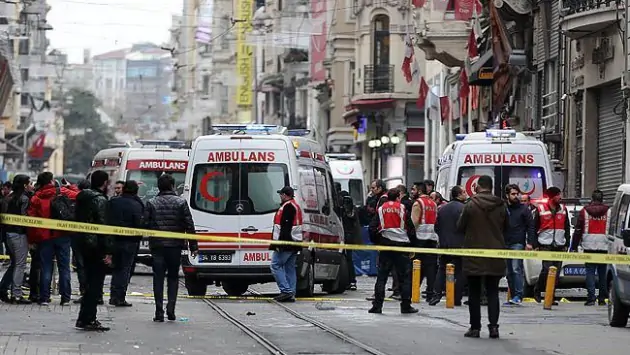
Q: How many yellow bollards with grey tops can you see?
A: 3